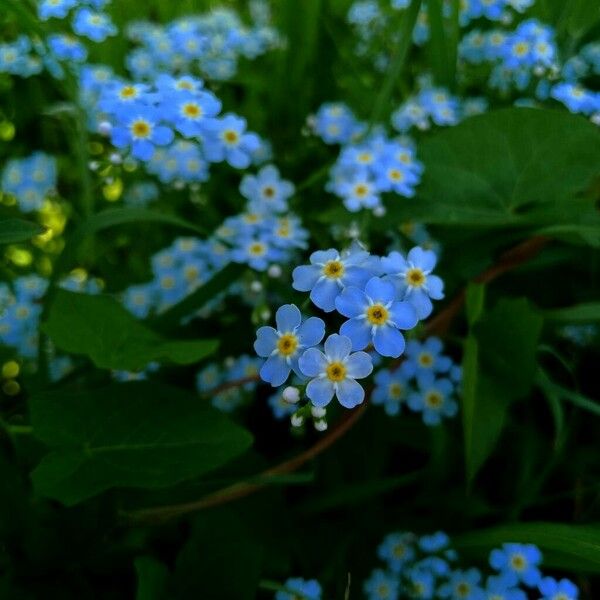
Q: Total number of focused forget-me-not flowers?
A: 5